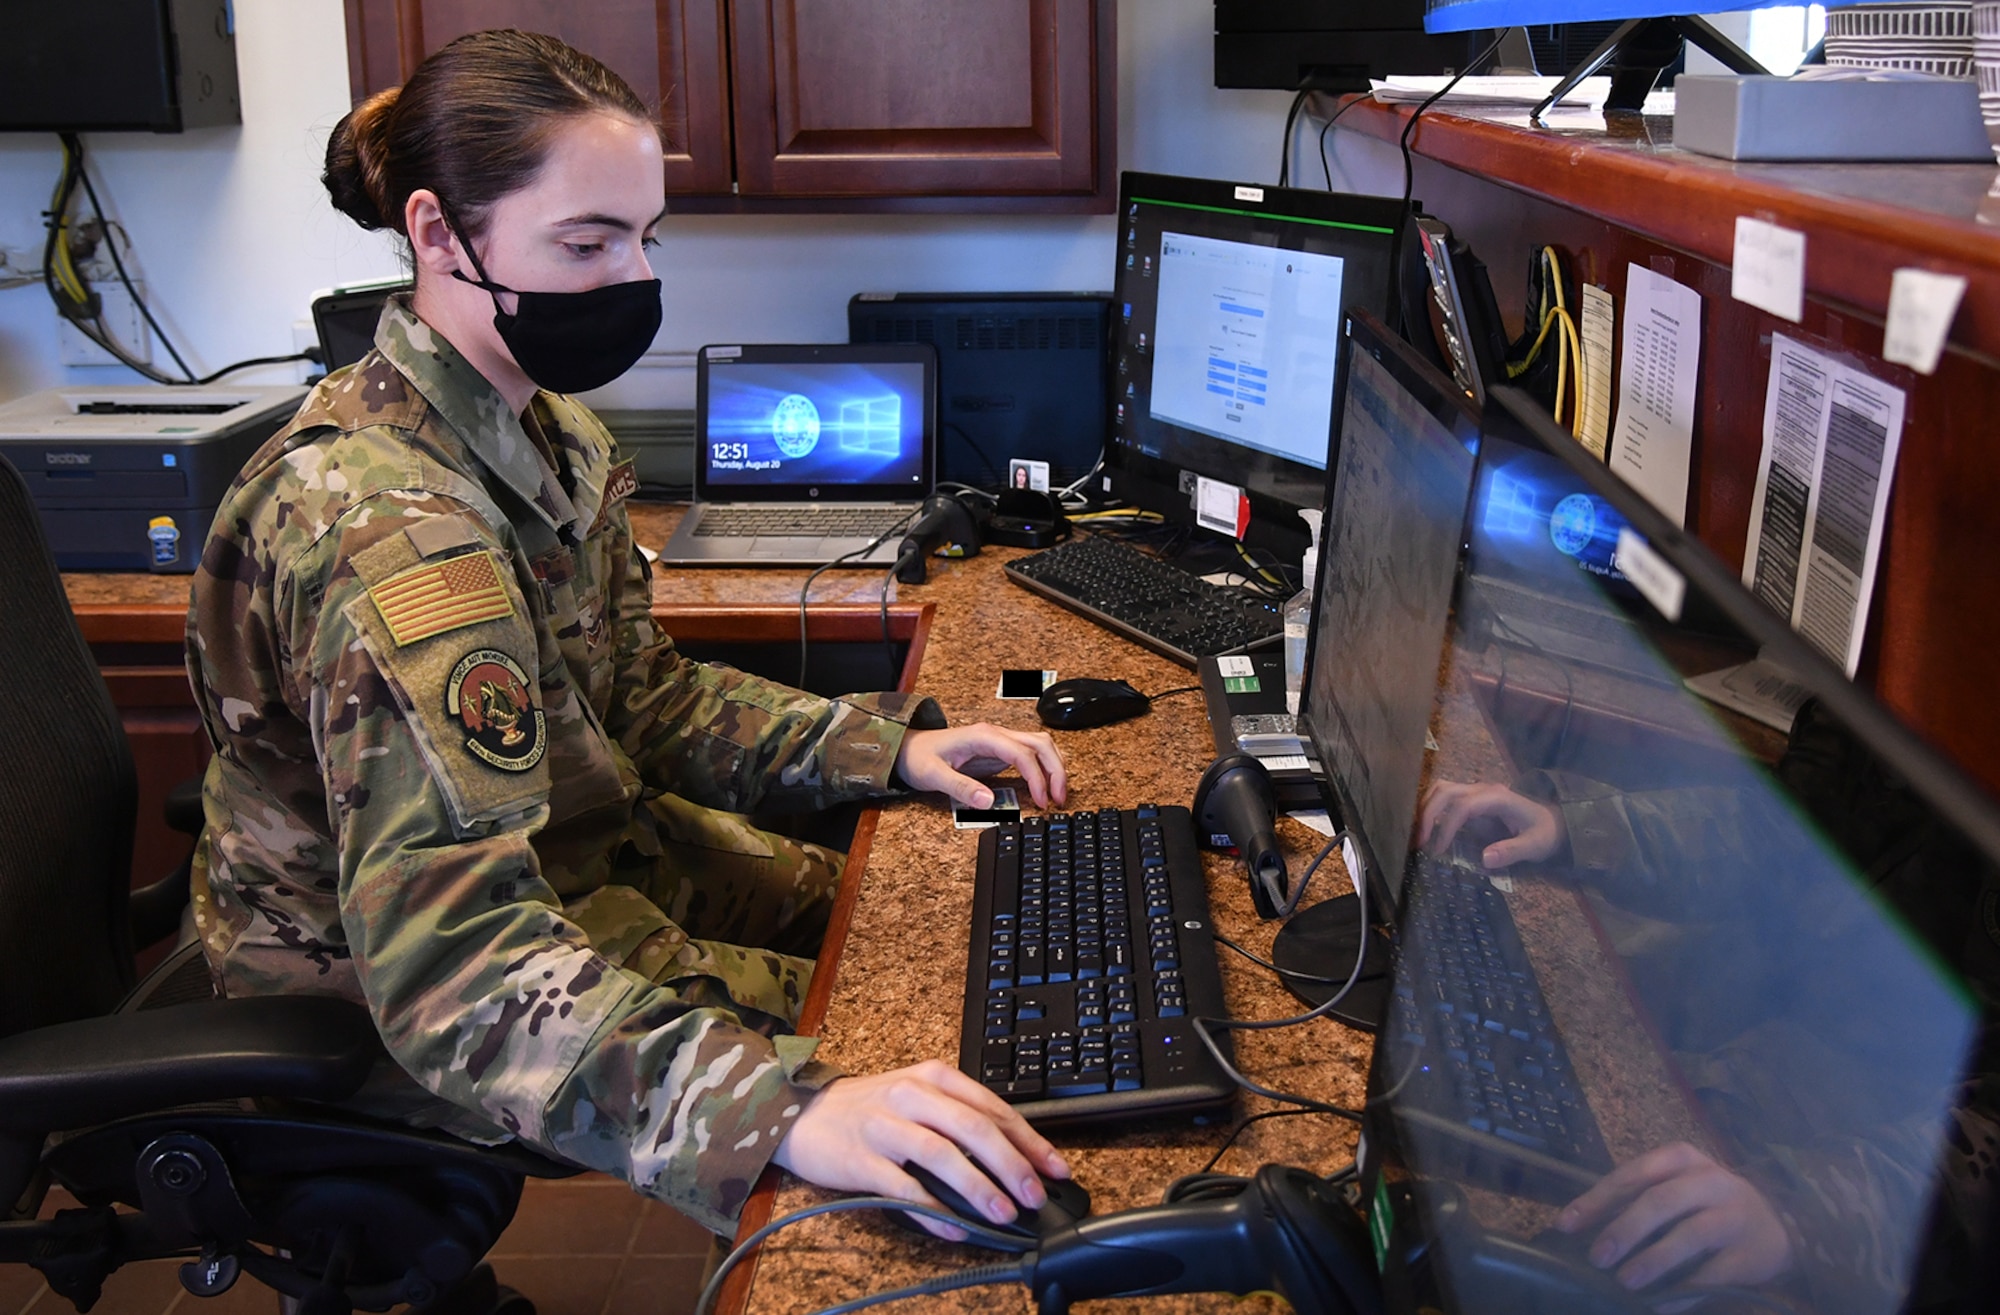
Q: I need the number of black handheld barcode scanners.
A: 3